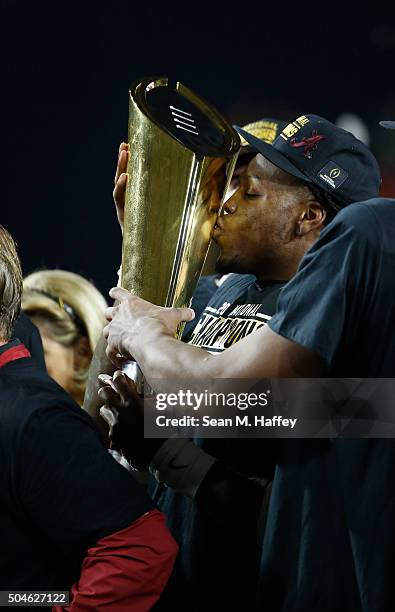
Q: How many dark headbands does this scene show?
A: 1